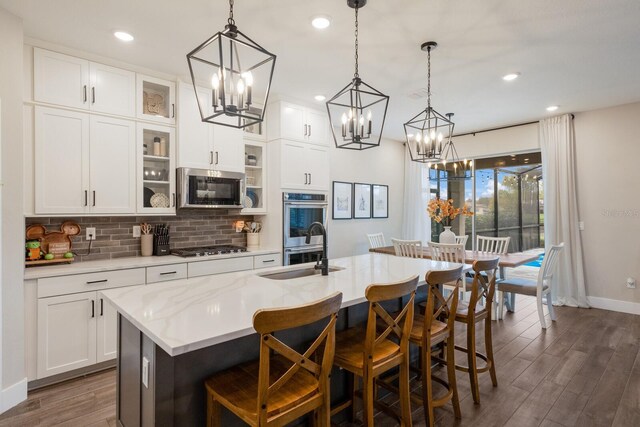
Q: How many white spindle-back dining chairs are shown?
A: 6